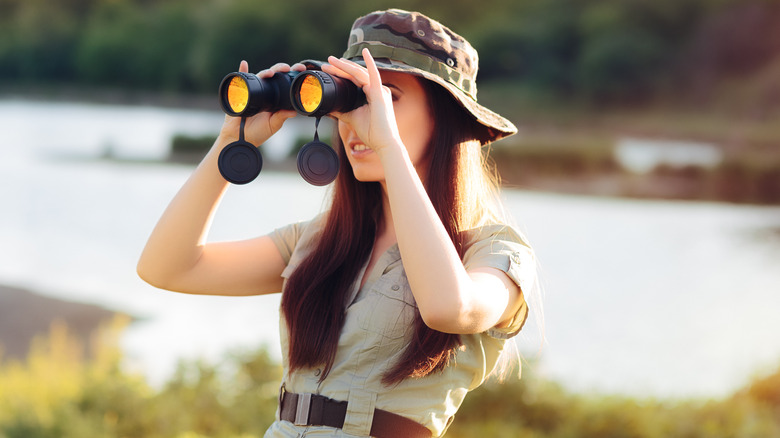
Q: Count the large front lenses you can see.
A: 2